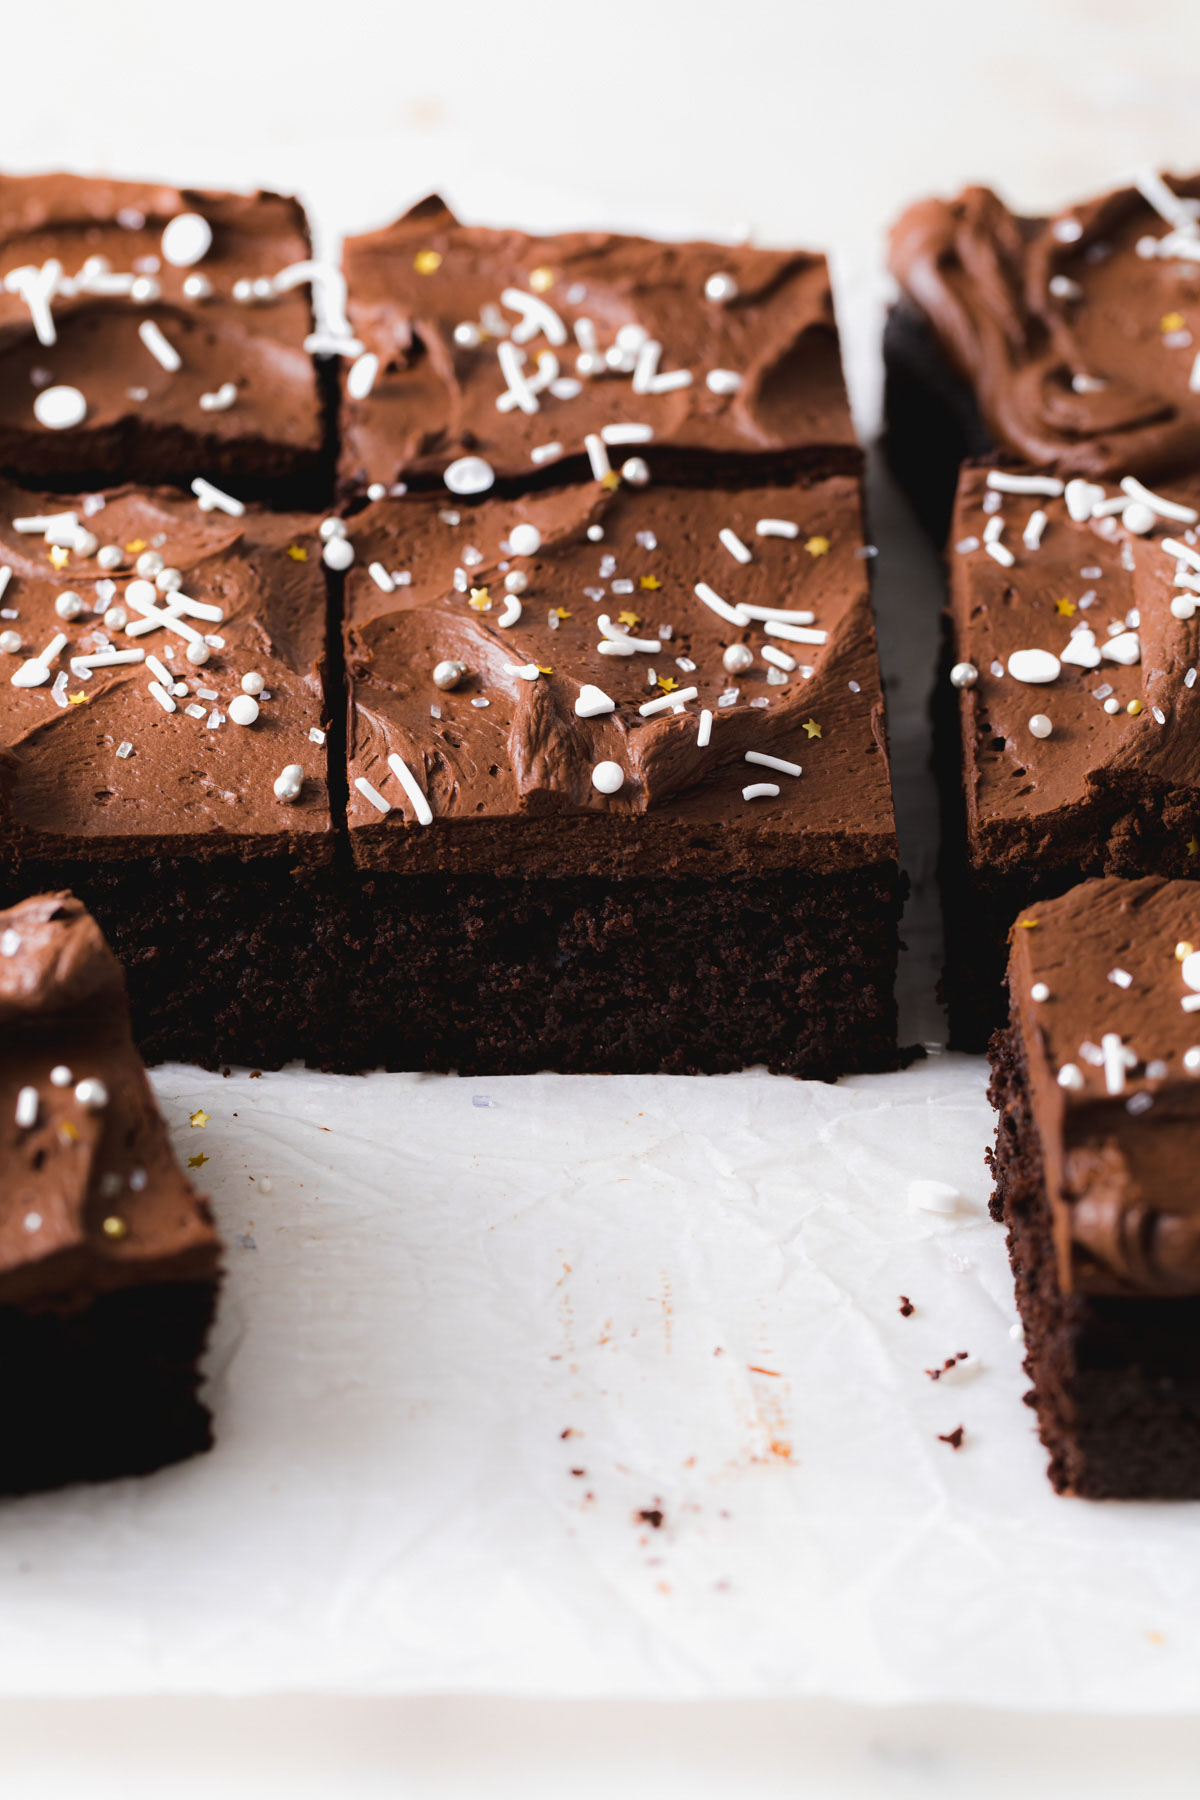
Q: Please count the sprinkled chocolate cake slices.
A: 8